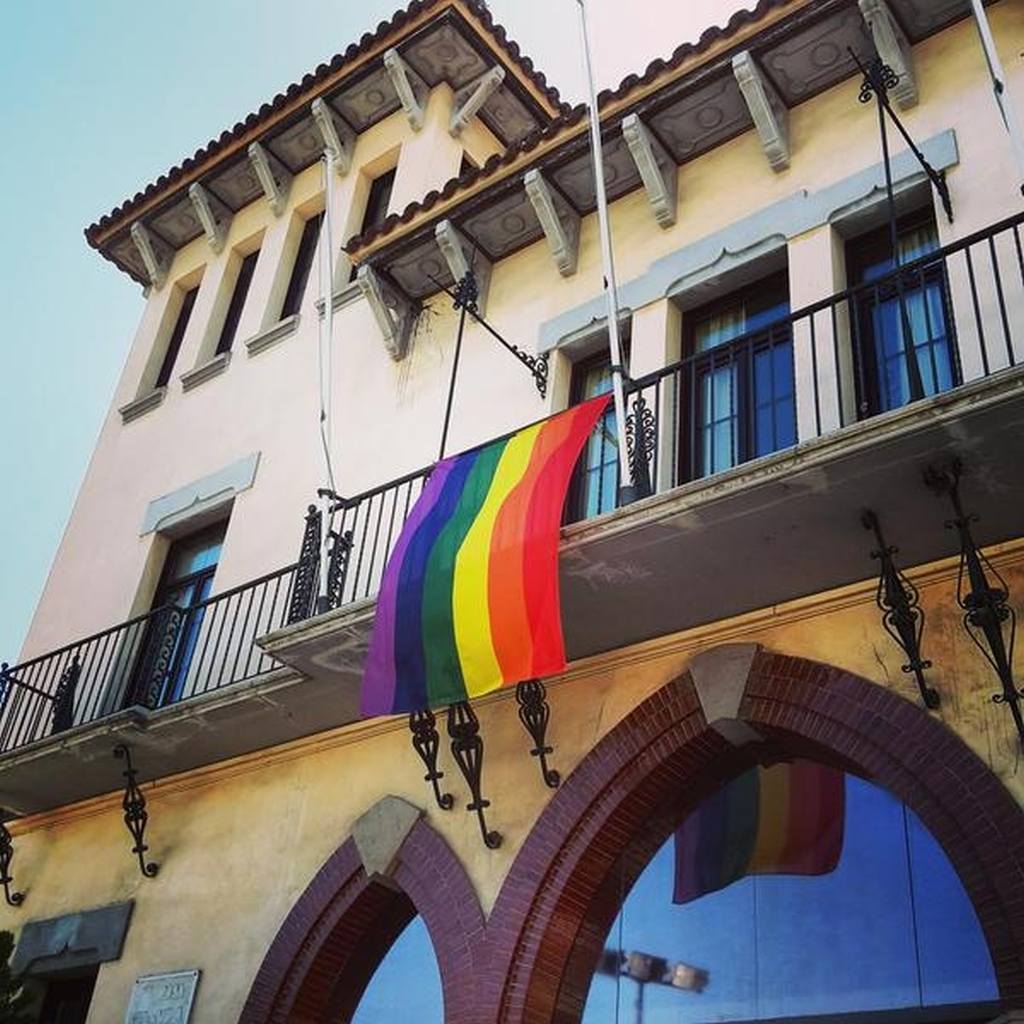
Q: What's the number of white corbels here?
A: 12